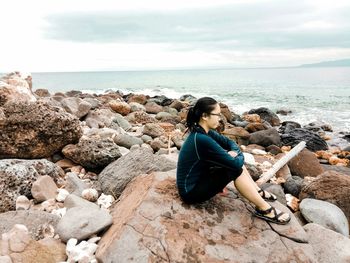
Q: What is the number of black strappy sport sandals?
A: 2